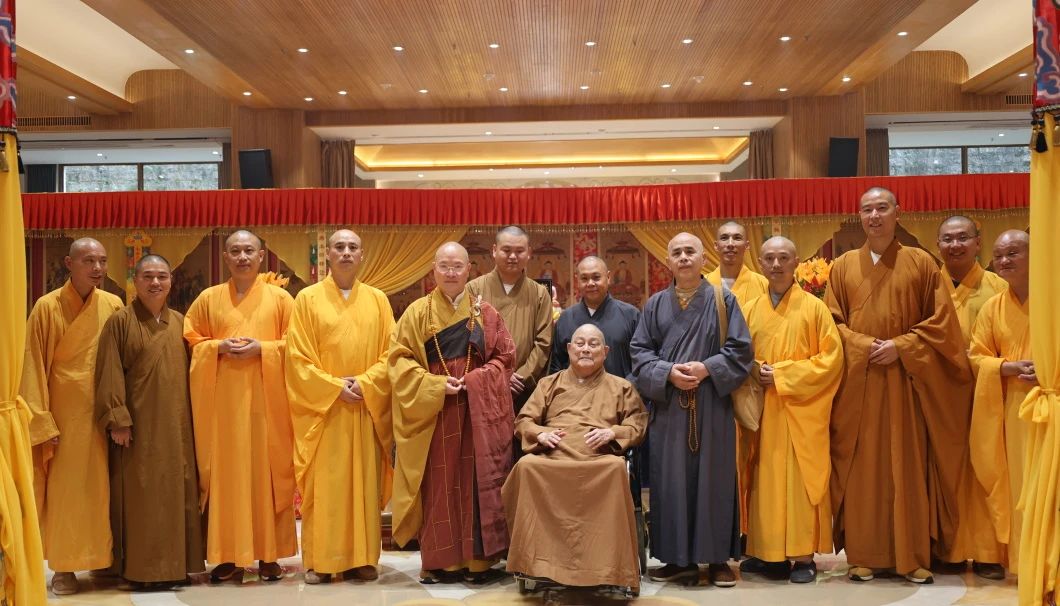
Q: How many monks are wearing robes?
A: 14